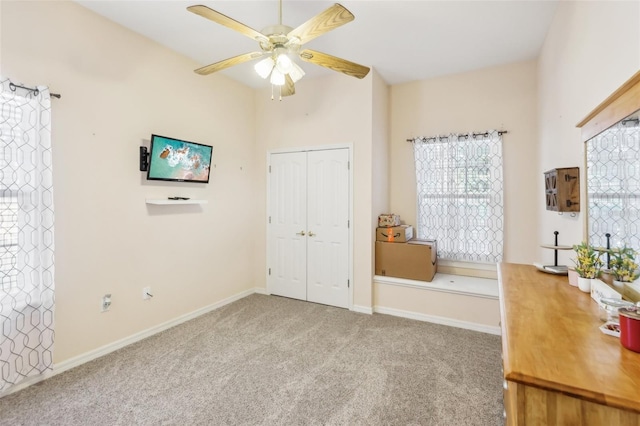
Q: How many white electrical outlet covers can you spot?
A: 2